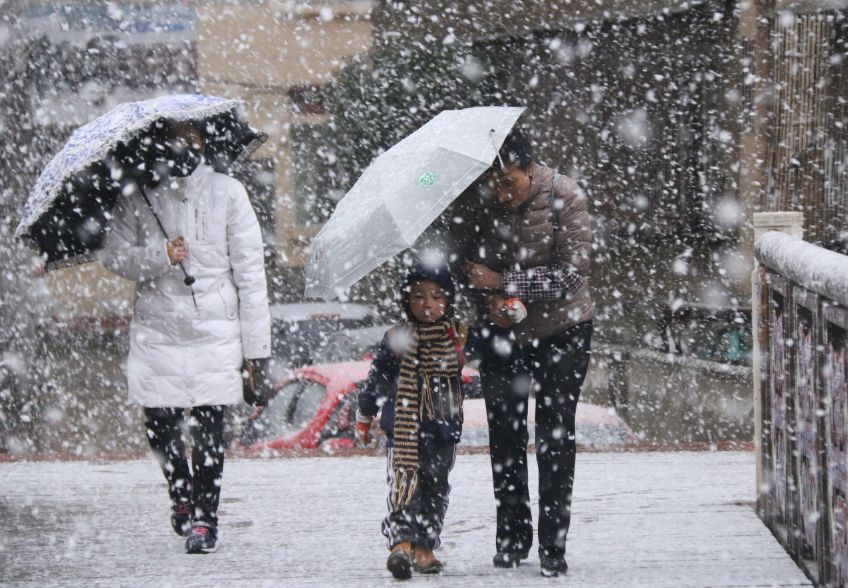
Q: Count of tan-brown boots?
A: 2